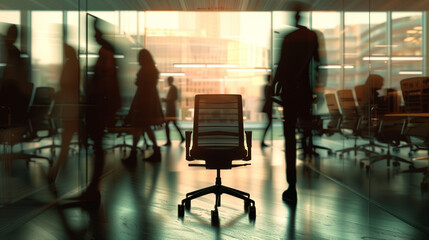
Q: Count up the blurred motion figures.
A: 7